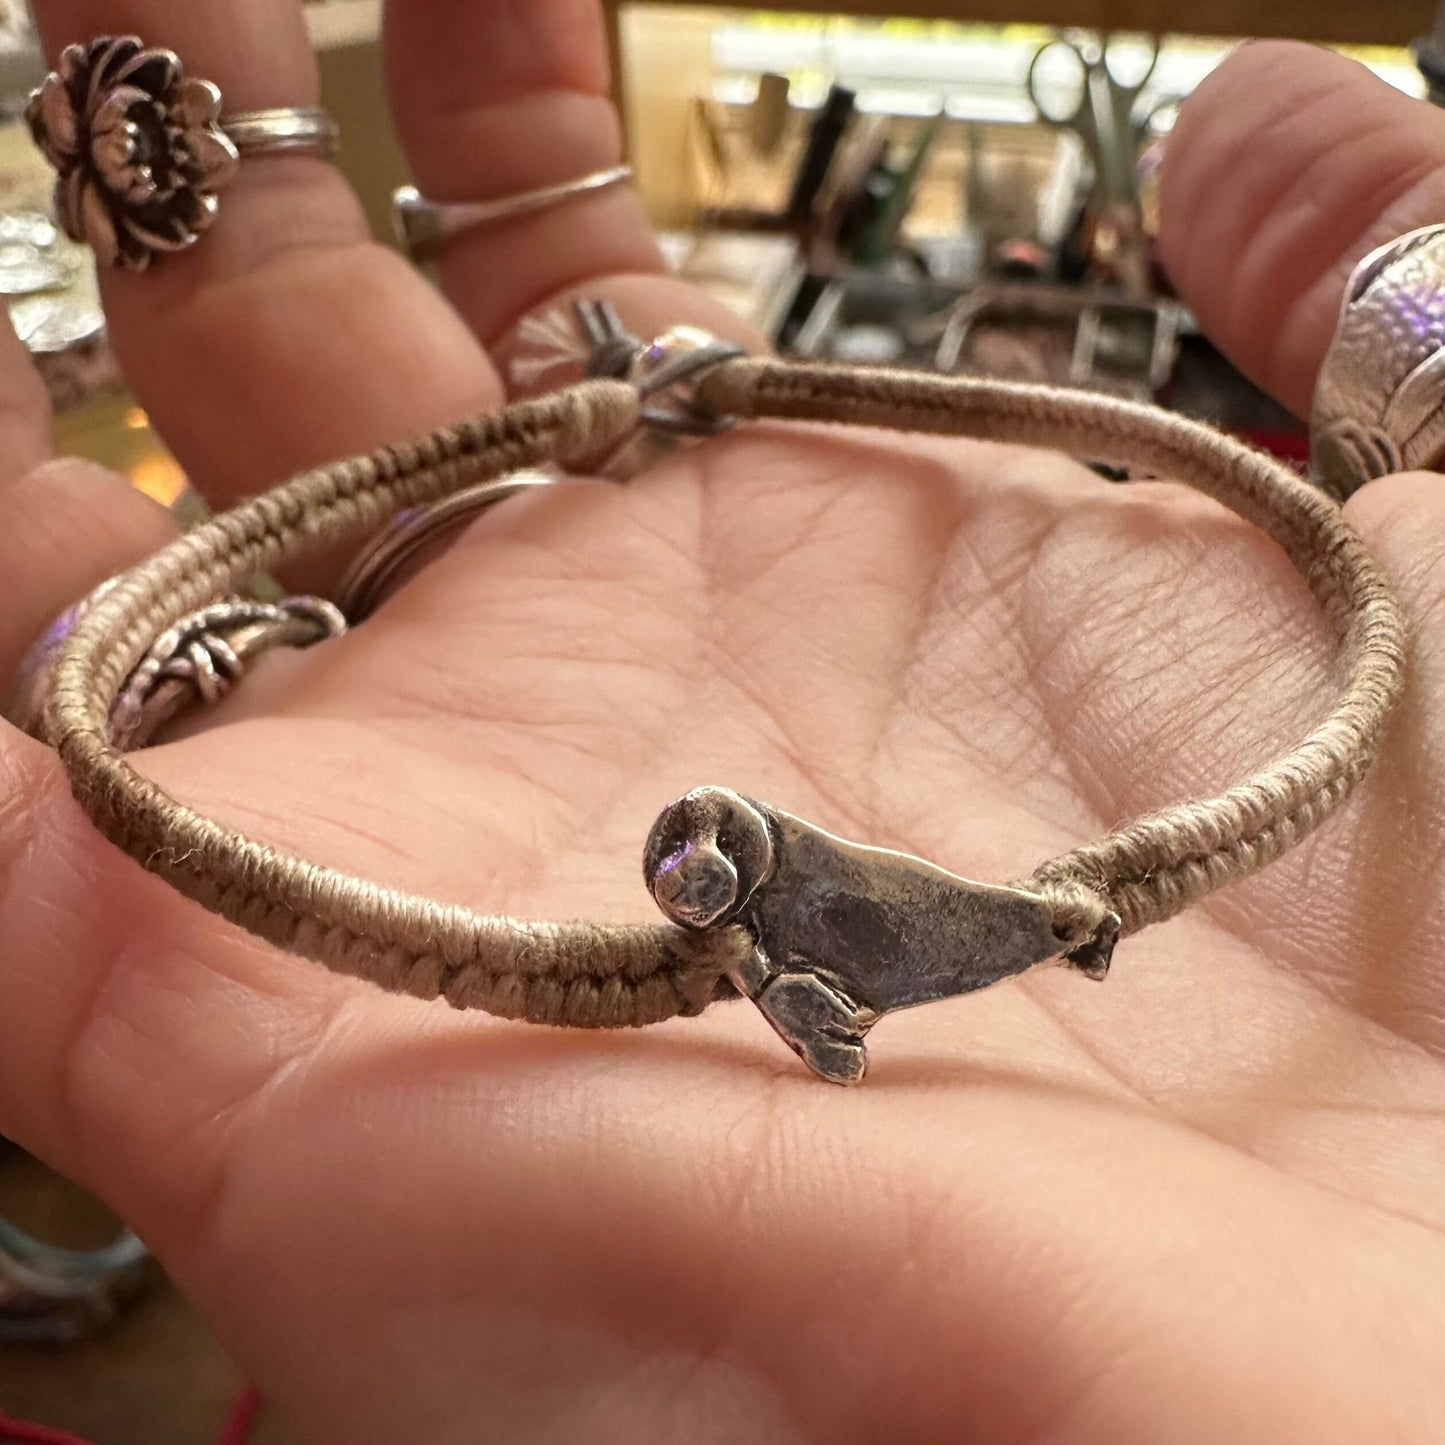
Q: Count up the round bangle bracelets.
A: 1